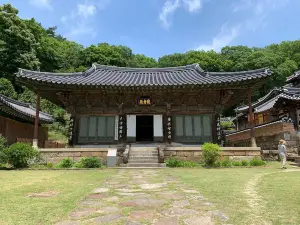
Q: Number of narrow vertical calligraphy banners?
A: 4